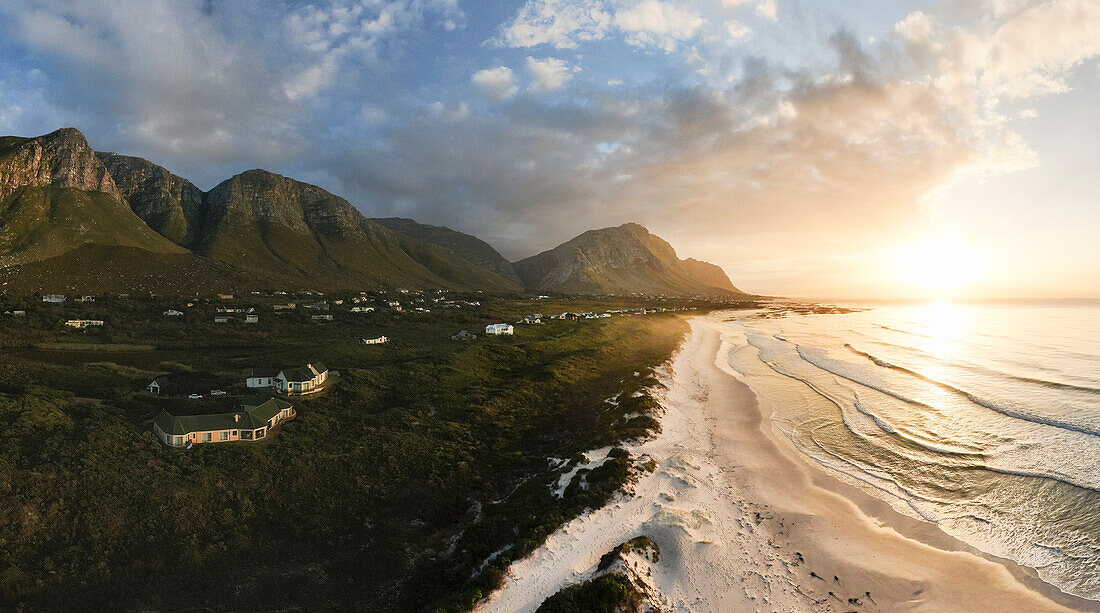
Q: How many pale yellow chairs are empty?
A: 0